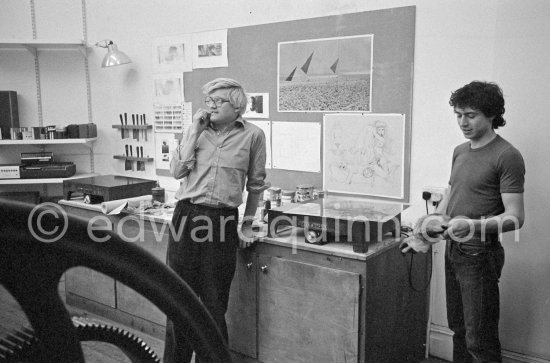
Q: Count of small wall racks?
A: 2